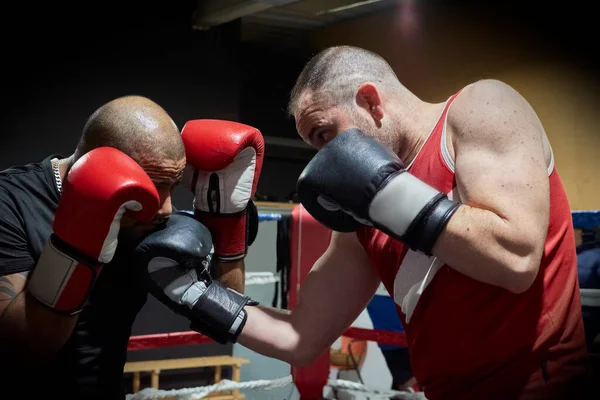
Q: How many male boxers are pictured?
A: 2